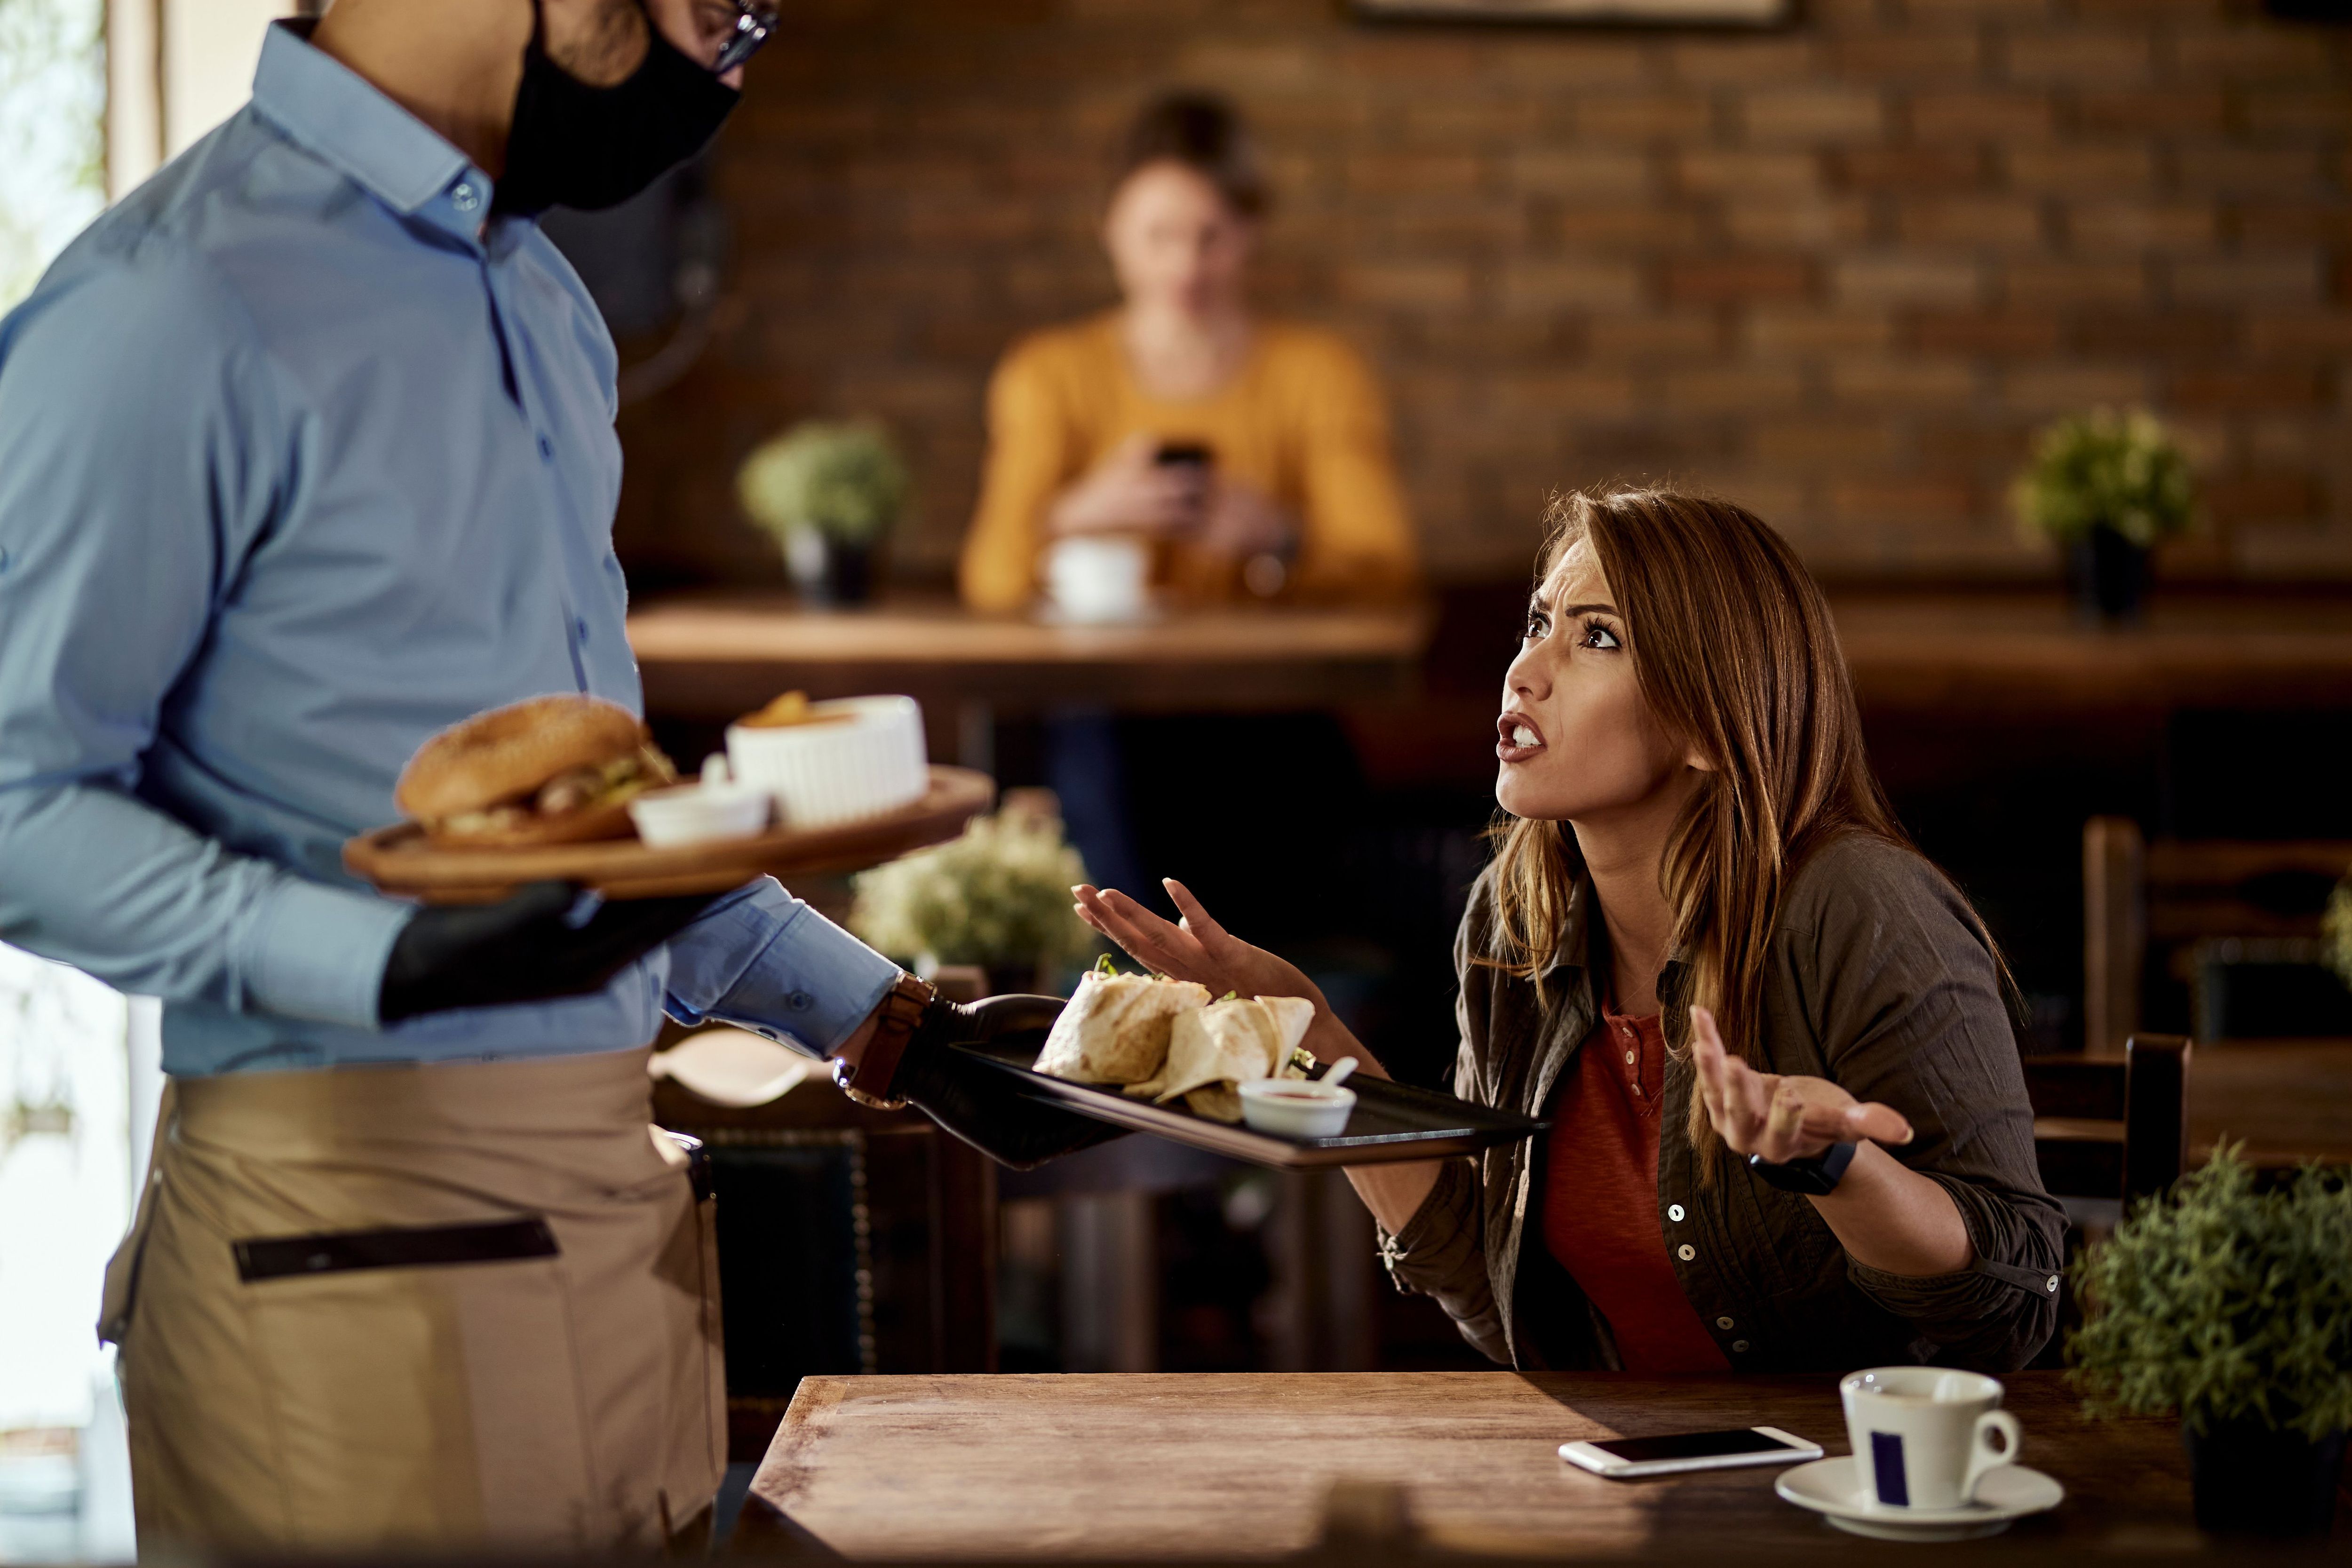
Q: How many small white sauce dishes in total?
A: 2